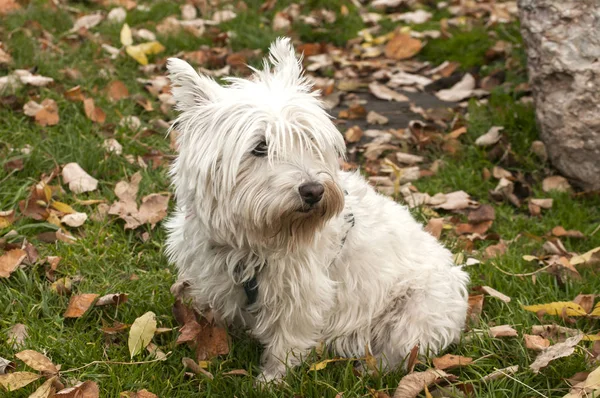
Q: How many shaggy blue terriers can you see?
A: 0